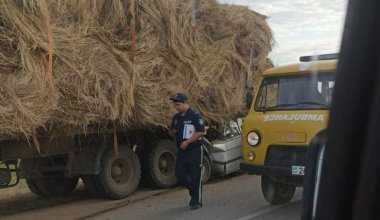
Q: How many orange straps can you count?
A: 2